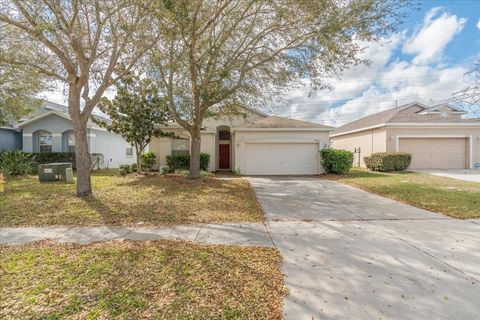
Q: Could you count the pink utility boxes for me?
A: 0